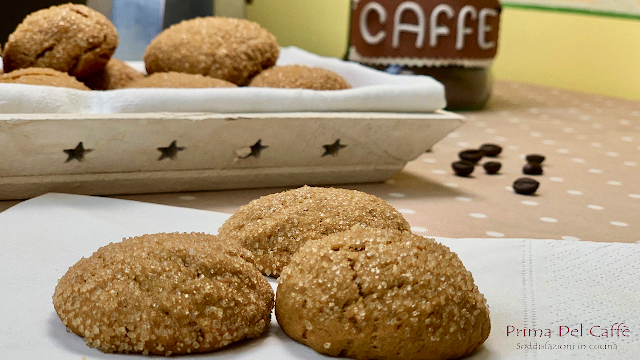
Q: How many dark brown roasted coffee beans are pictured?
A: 7